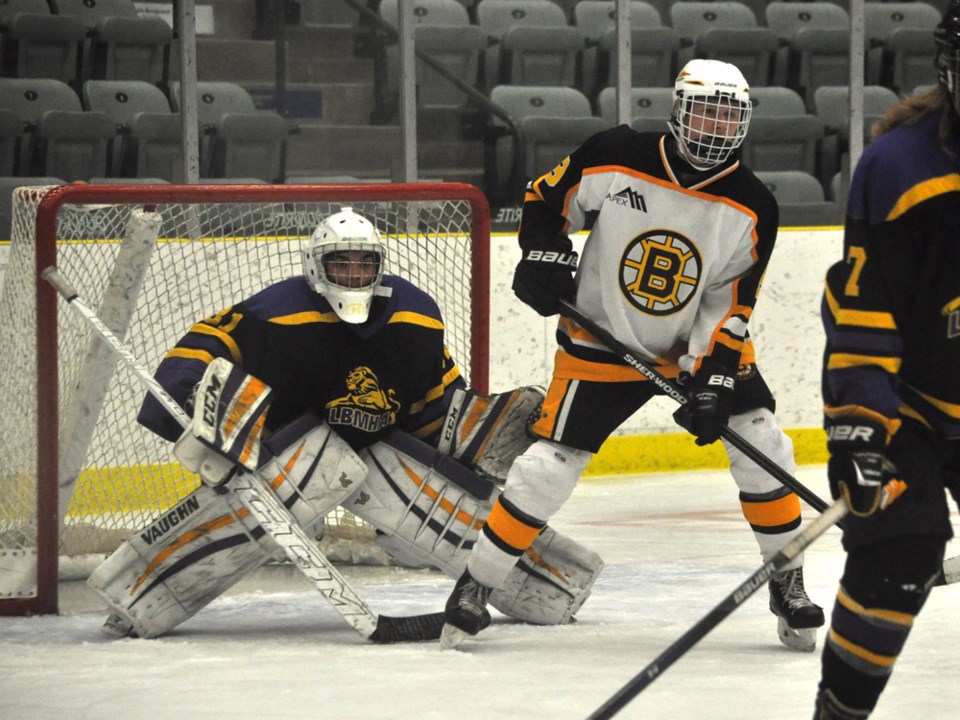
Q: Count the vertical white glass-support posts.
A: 4